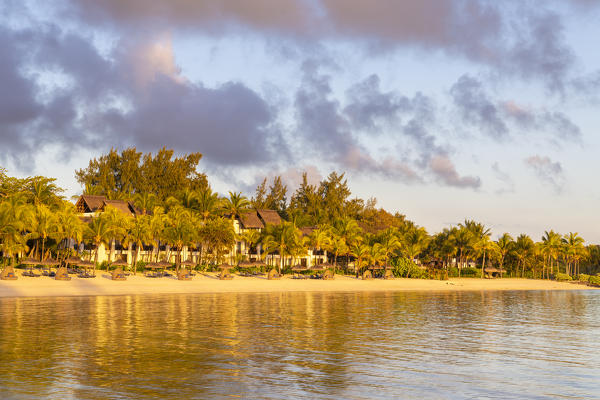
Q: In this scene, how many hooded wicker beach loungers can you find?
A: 9